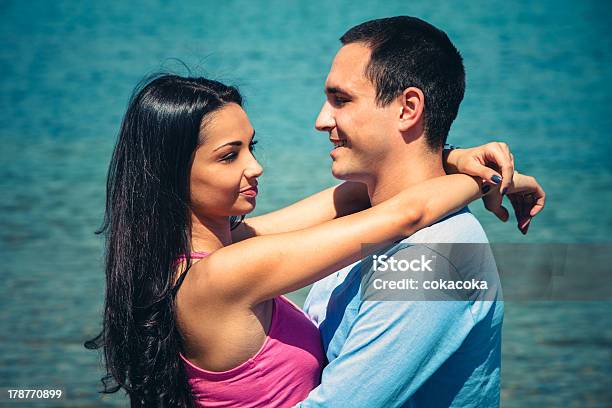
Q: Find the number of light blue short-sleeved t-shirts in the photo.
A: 0